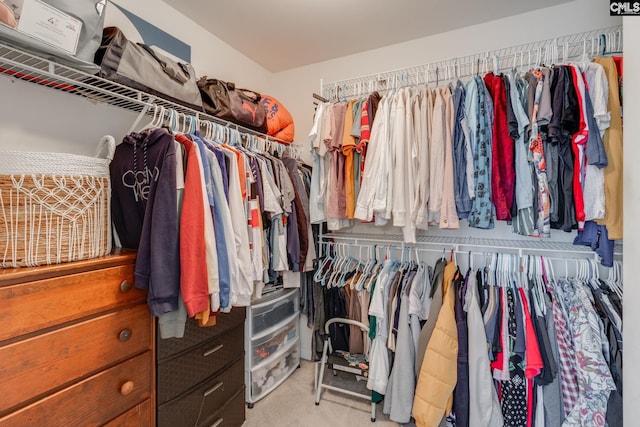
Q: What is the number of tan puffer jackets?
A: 1